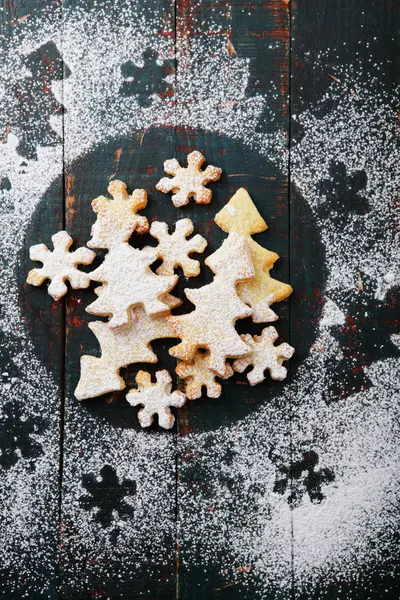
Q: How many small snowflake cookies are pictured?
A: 7